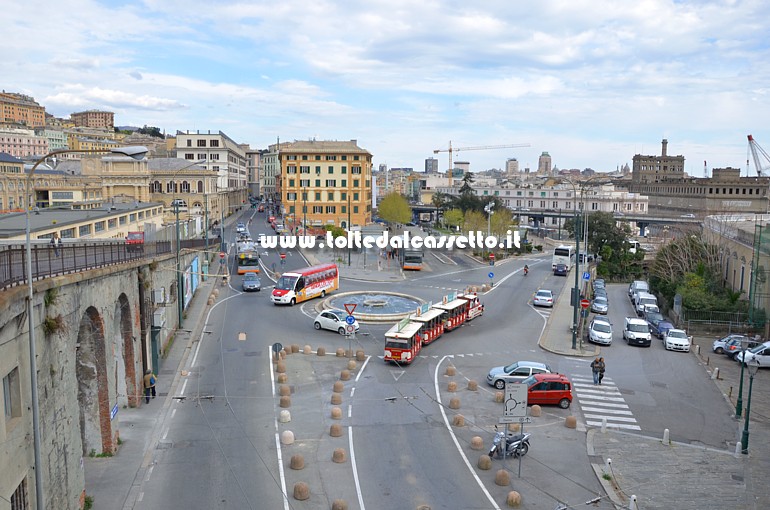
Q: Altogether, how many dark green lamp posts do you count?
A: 2